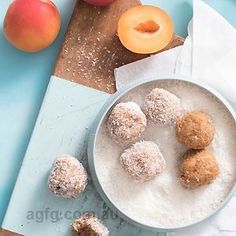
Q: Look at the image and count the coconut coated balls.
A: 5